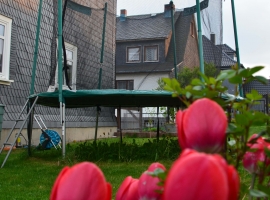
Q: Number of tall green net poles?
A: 6